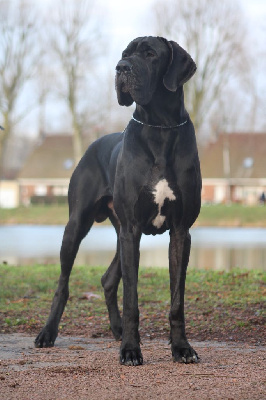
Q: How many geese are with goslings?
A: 0